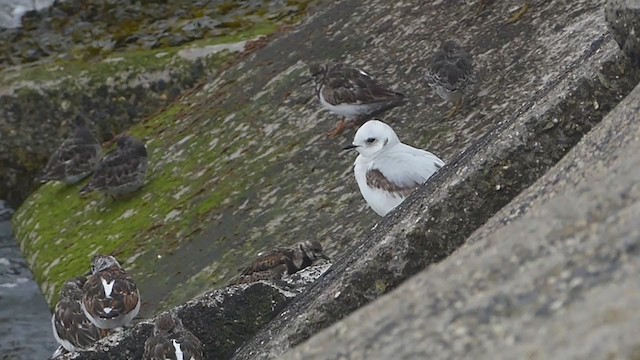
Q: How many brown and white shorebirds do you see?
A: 8